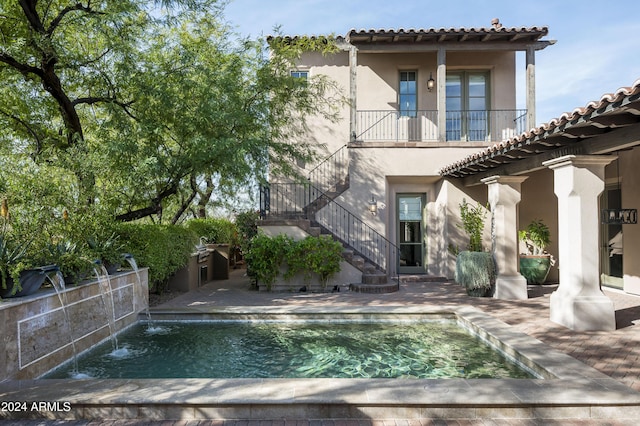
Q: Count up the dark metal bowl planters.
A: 3